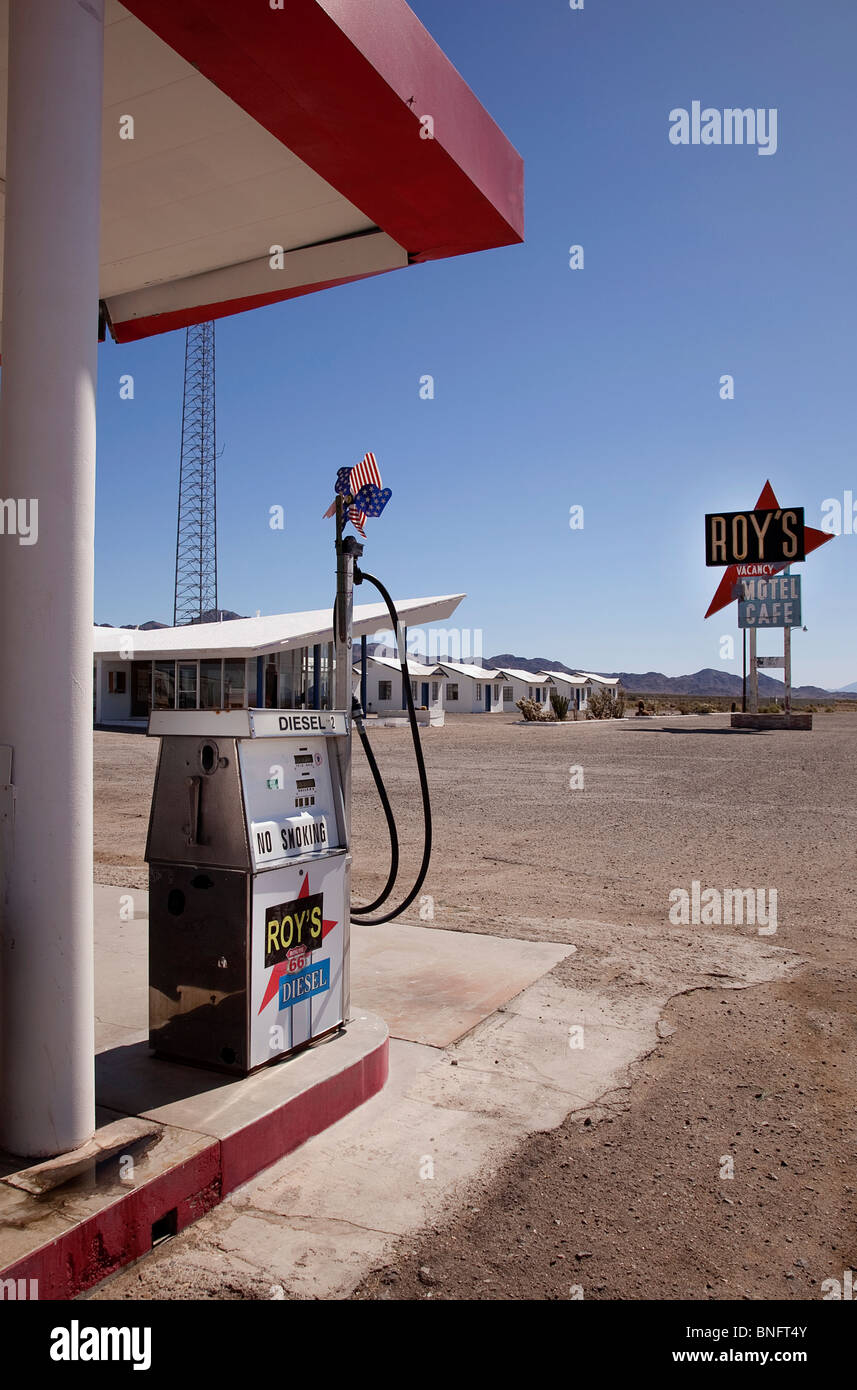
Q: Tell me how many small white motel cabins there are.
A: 5